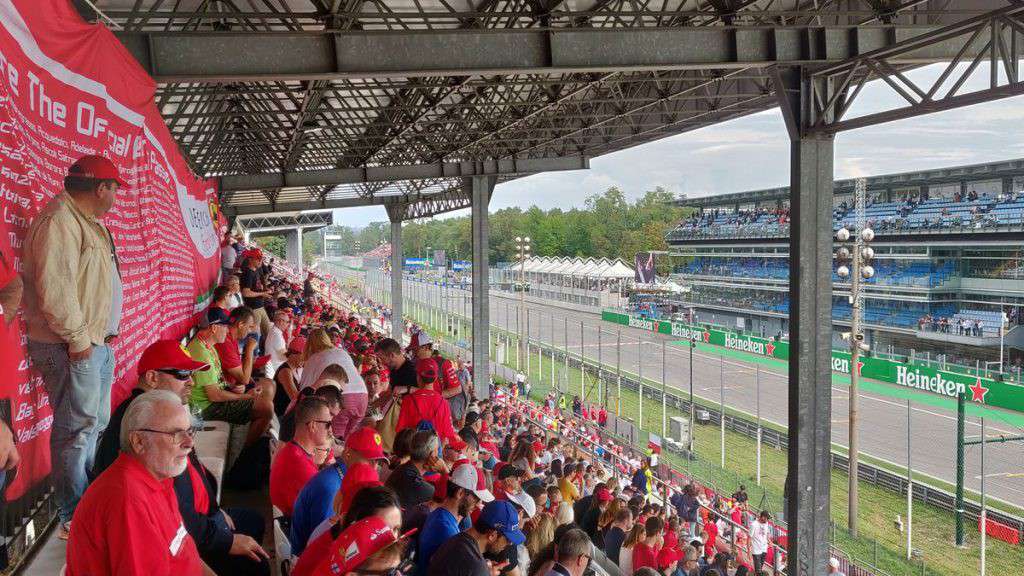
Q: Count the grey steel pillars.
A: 3